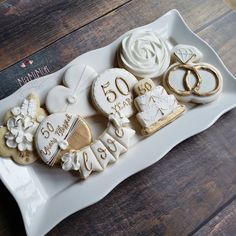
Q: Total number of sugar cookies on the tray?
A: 8